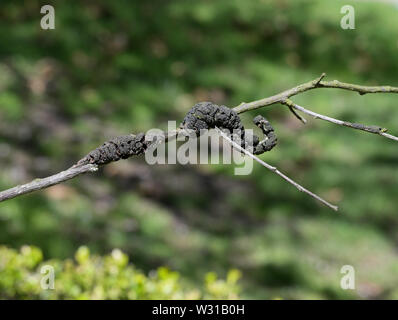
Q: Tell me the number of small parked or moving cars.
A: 0